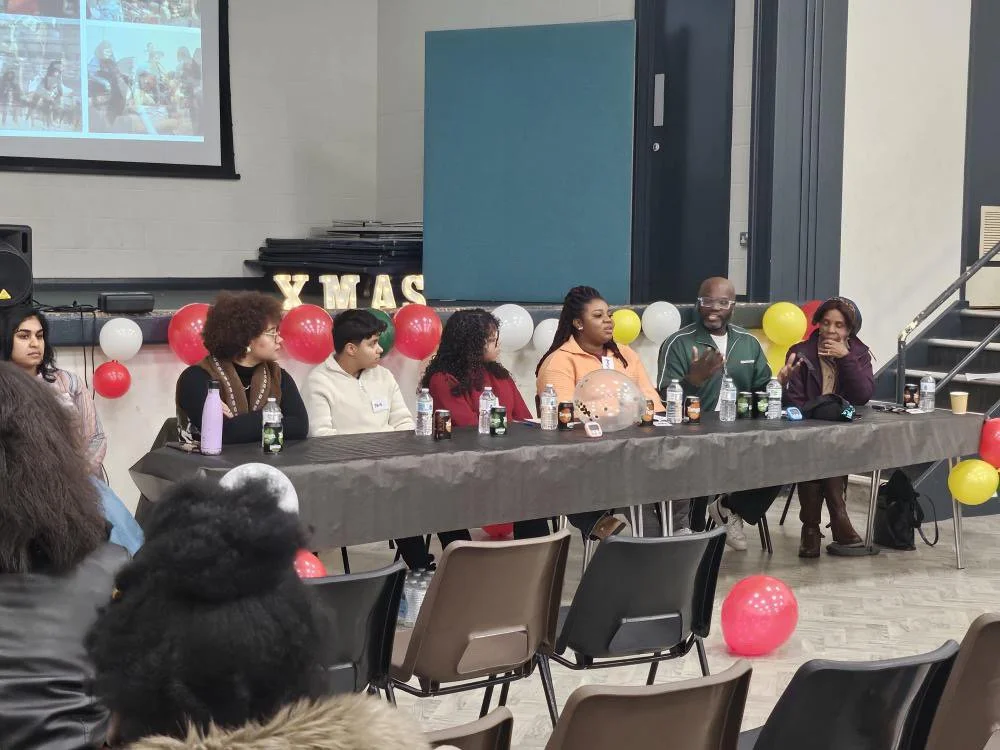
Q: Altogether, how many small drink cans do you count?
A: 9